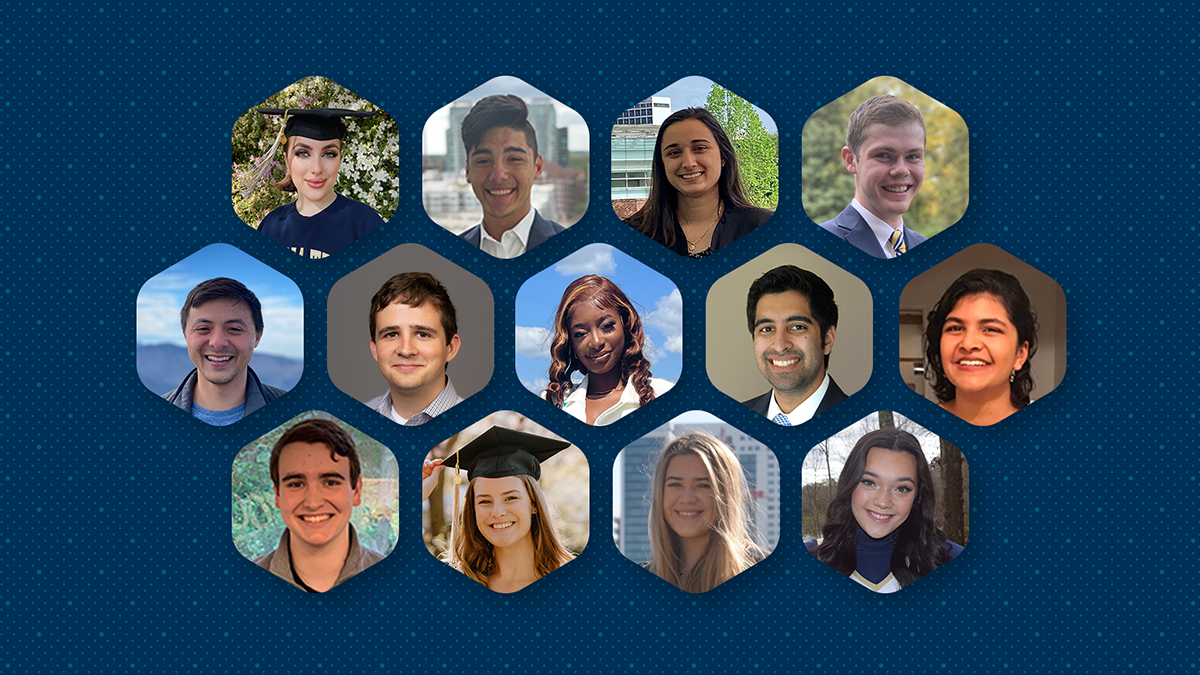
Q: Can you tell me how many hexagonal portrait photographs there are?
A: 13